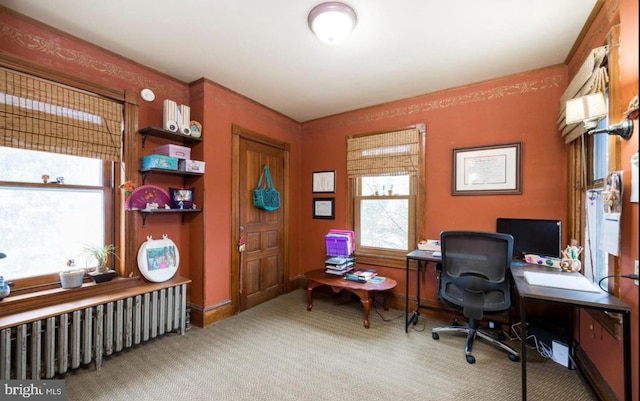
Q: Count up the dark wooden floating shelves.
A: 3